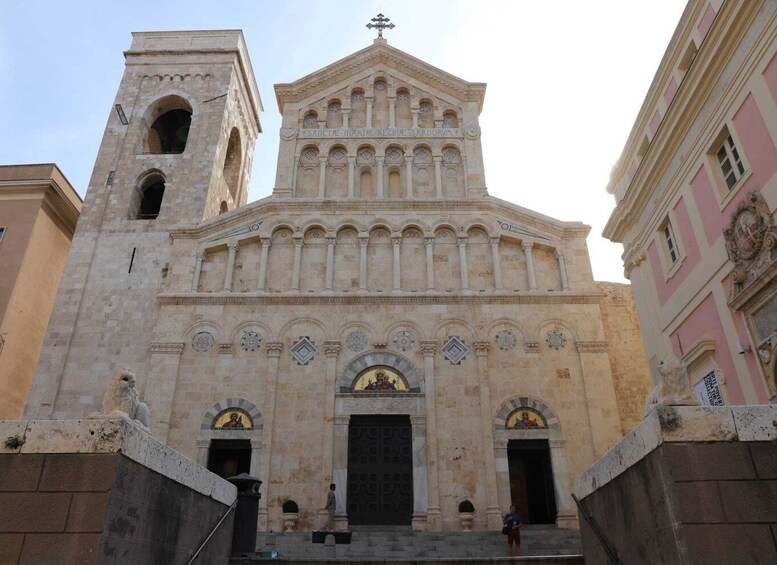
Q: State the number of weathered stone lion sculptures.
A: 2